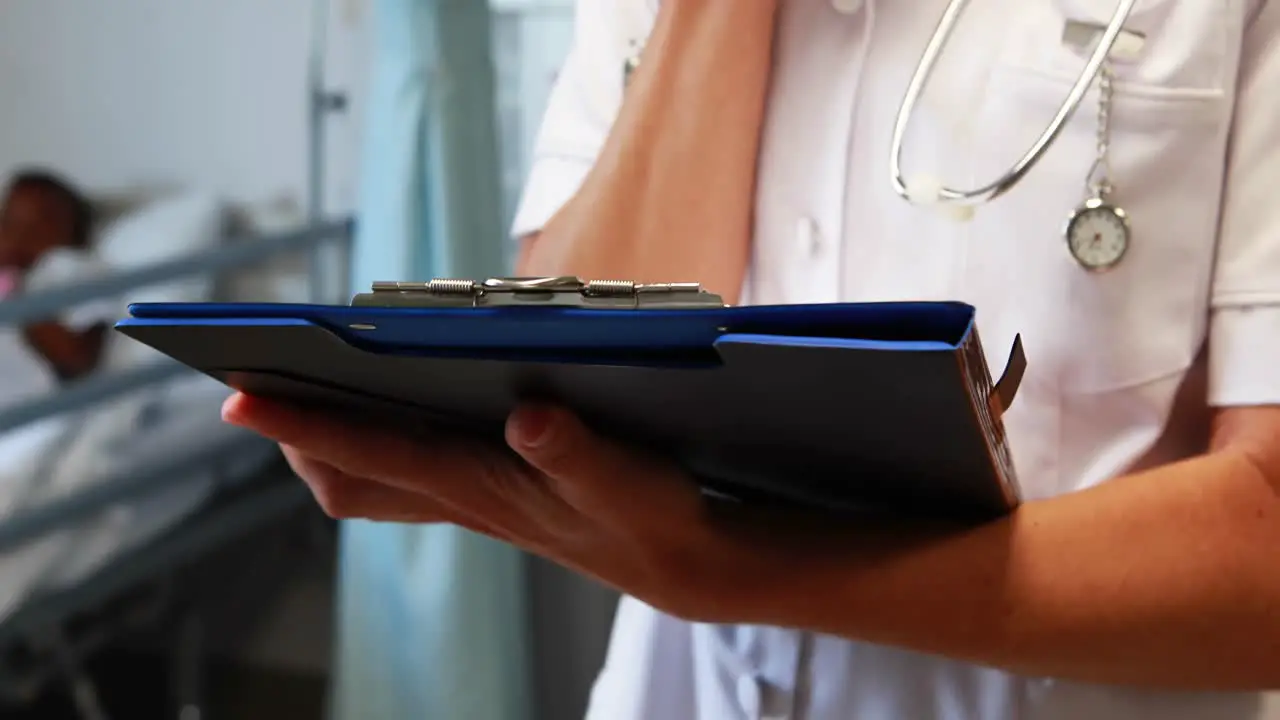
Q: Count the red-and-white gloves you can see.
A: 0